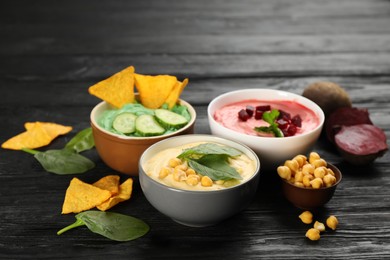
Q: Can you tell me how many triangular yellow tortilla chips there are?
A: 8